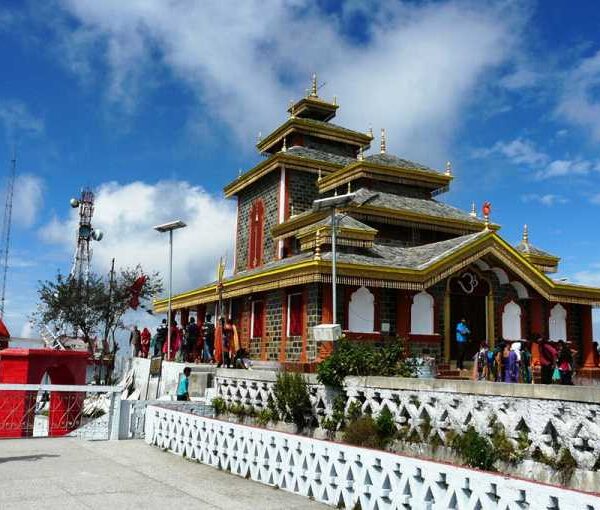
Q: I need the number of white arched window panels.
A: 4